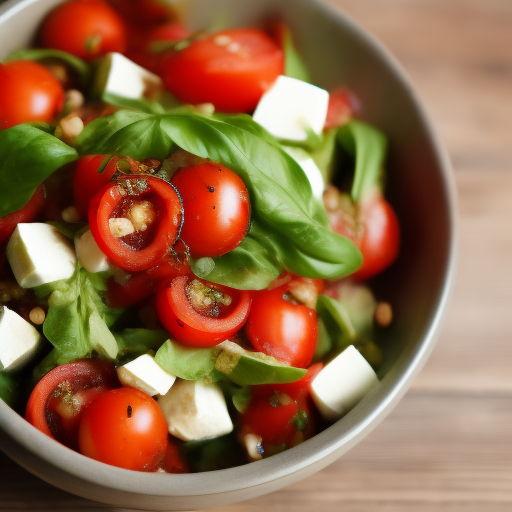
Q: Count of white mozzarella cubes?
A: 9